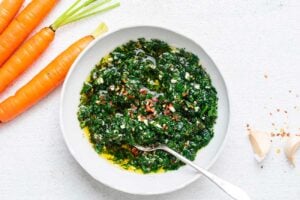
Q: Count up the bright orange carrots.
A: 4